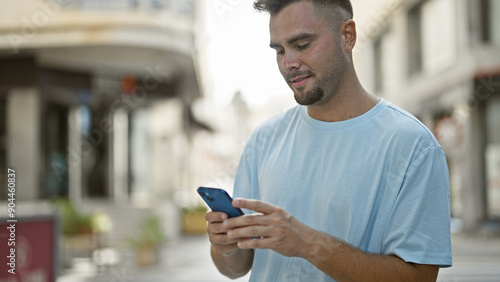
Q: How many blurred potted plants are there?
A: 3